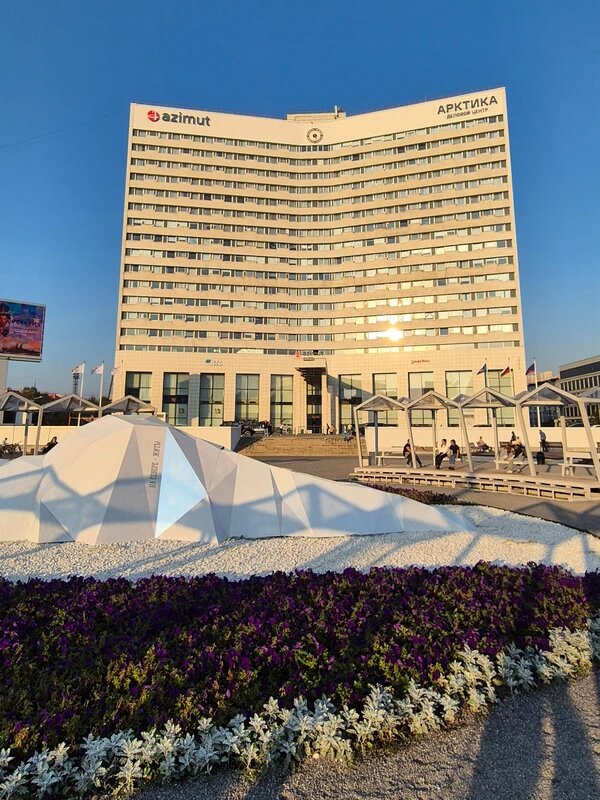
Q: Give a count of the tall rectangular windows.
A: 10